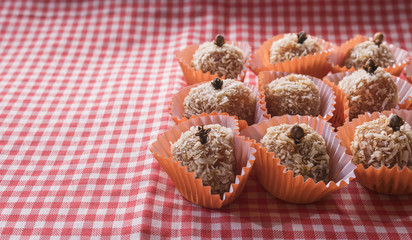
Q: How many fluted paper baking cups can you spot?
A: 9